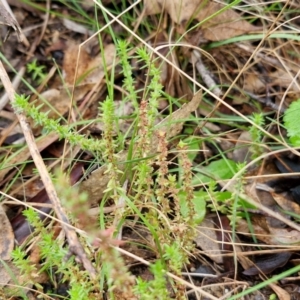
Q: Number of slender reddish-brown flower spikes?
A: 3